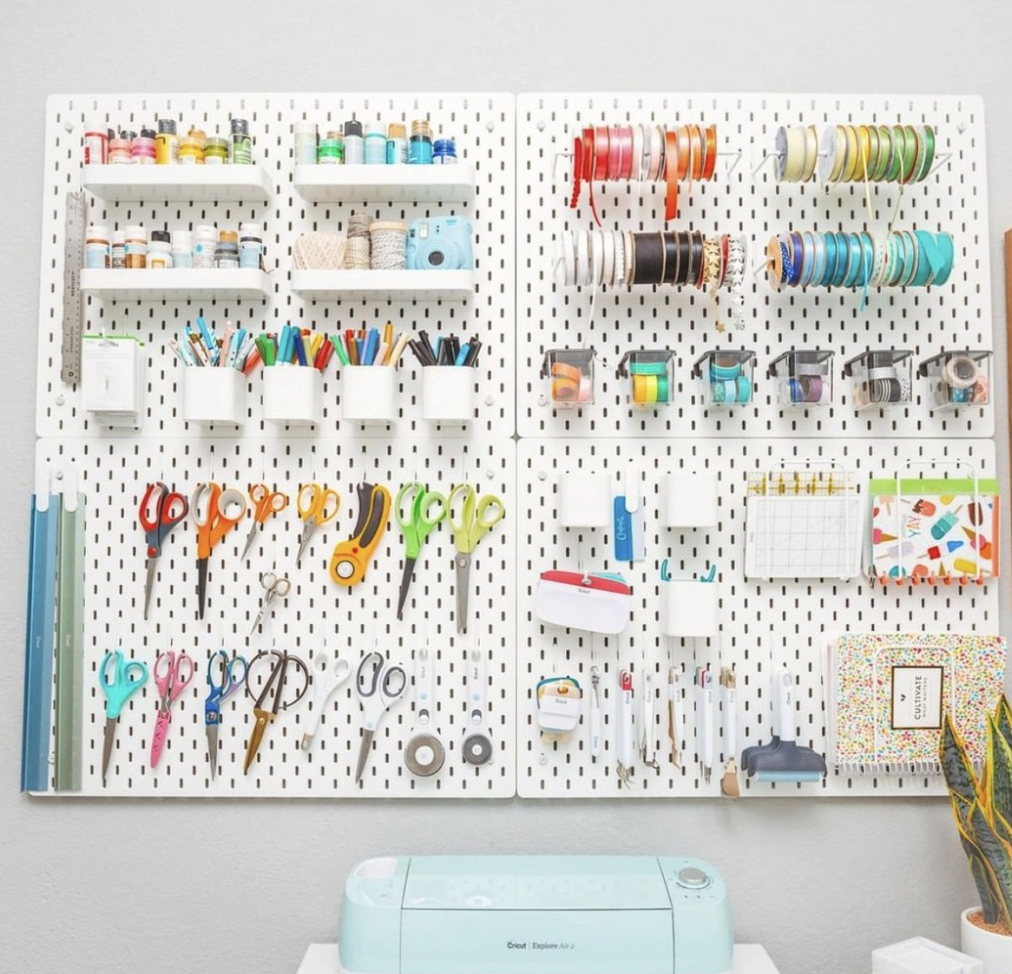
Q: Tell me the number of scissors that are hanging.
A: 13